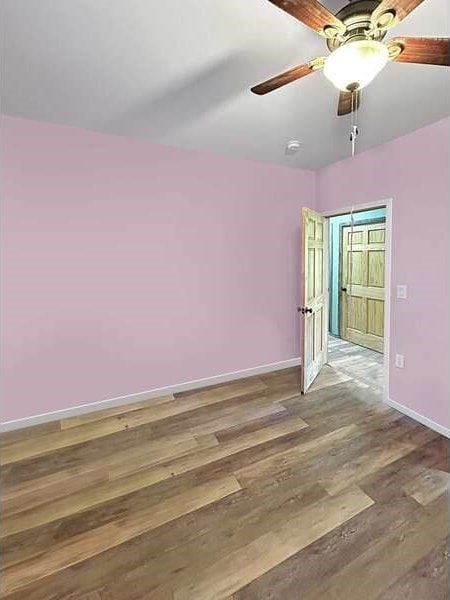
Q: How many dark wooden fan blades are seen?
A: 5